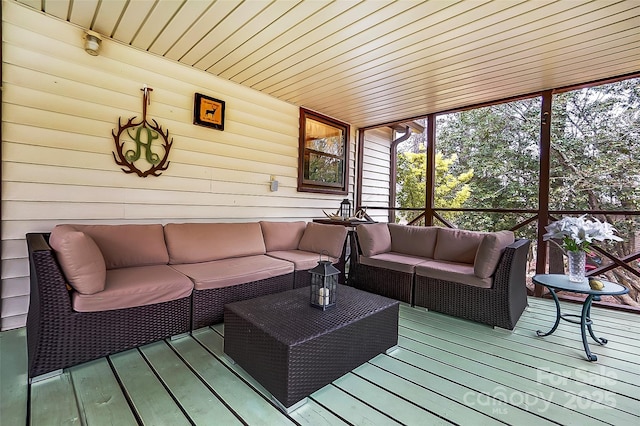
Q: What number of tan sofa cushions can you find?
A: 14